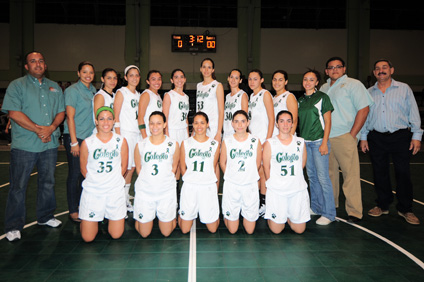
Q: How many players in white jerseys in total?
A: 13